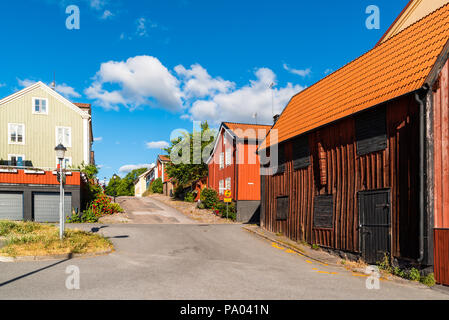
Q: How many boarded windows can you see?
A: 5